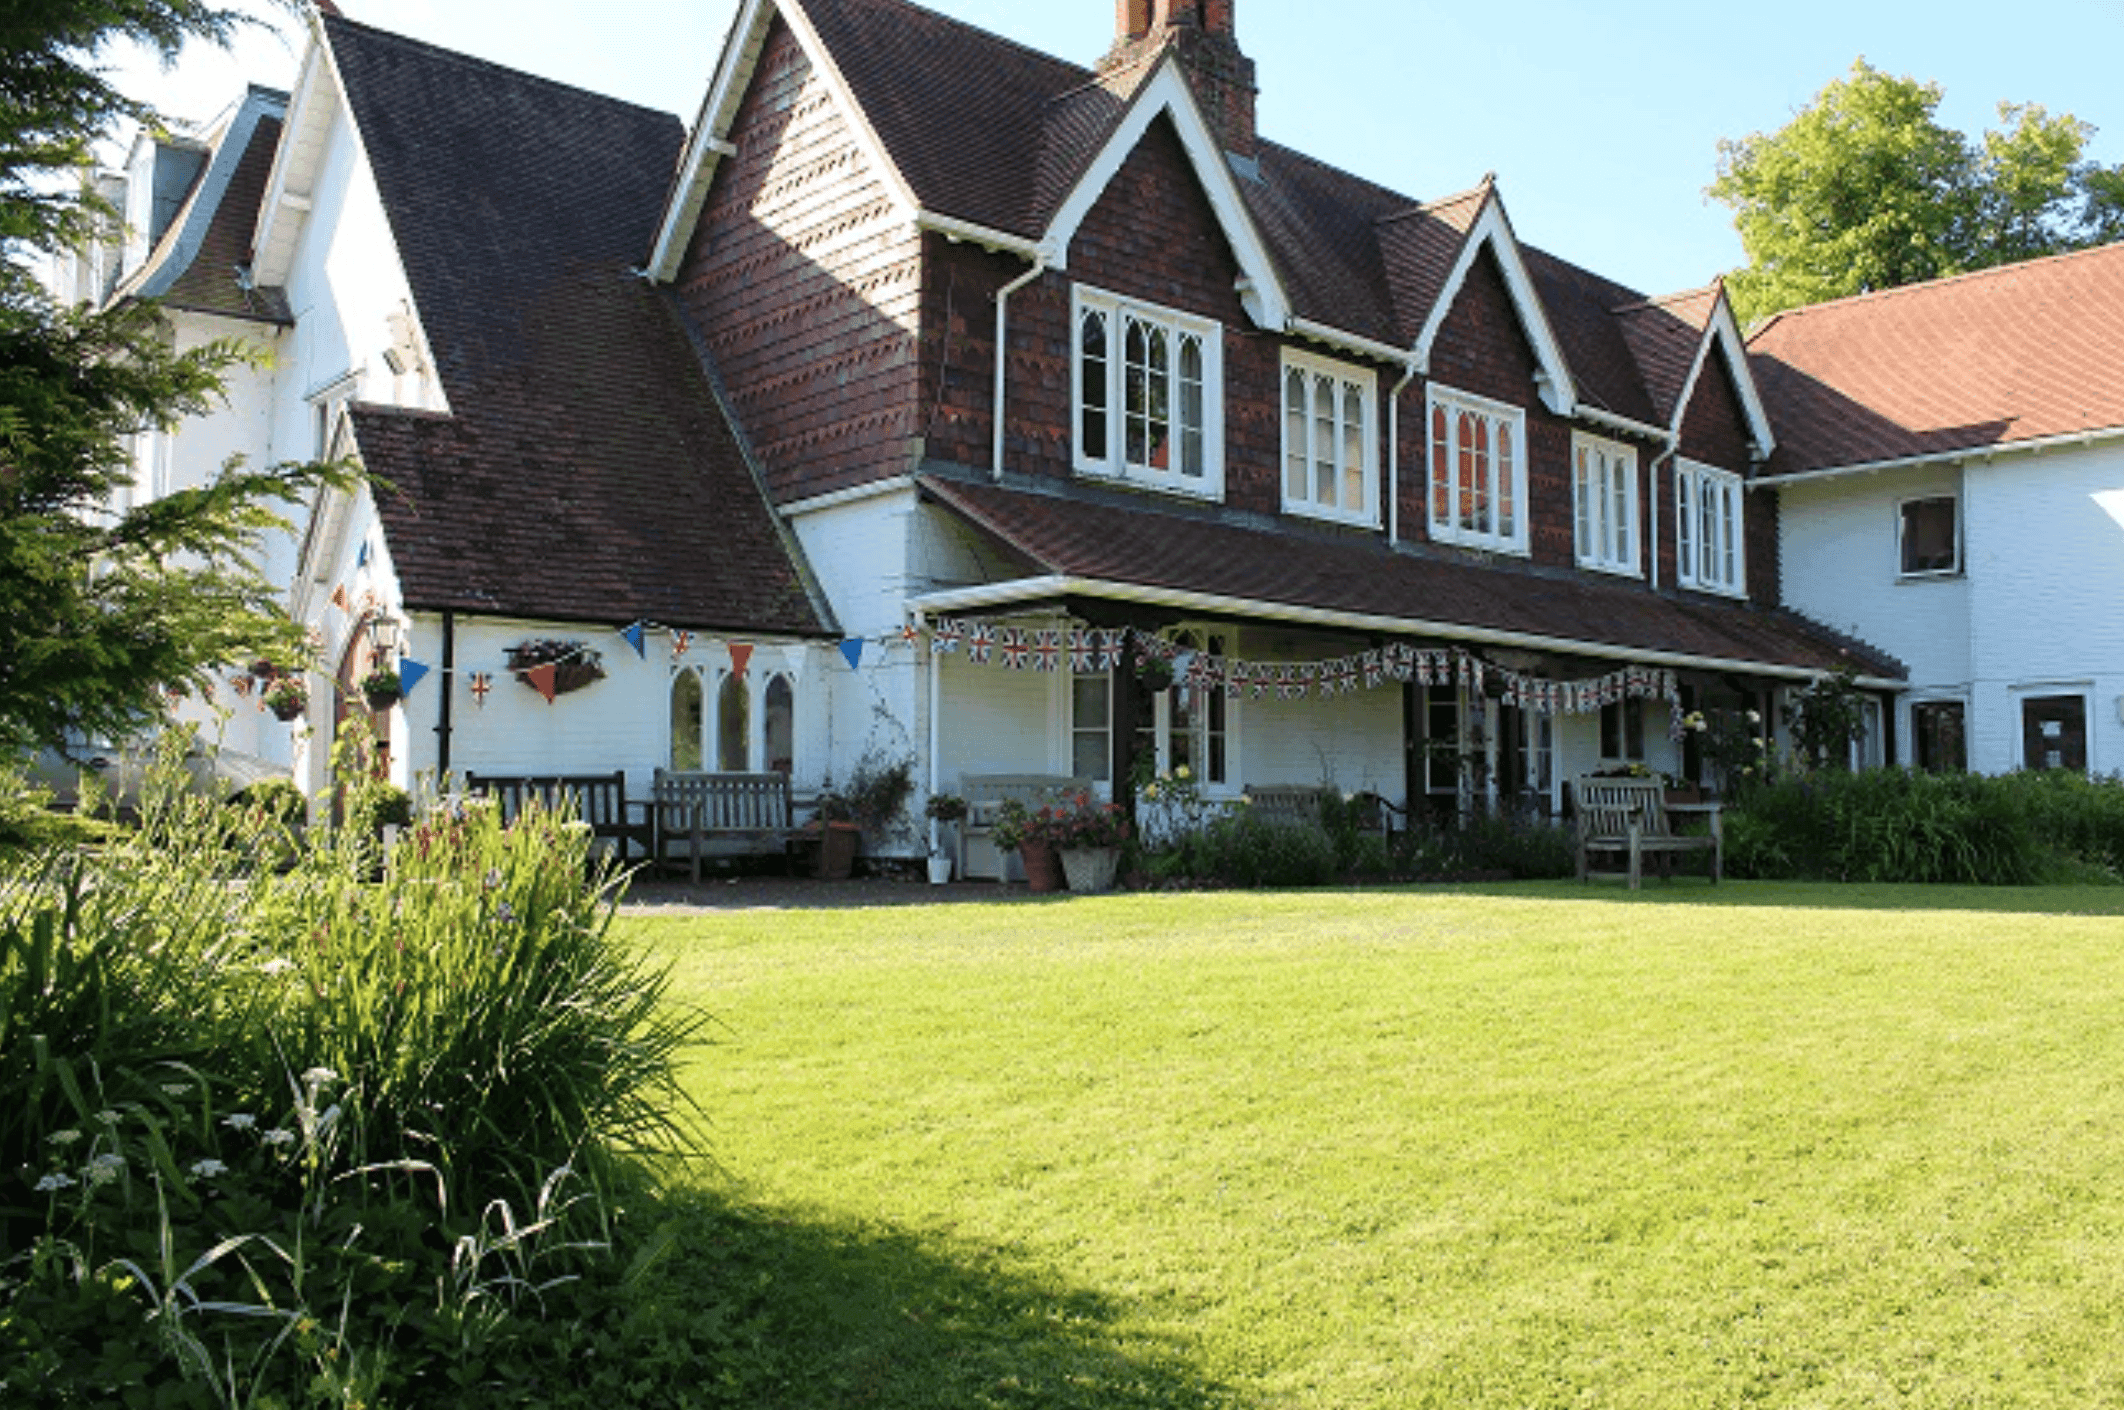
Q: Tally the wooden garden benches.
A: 5